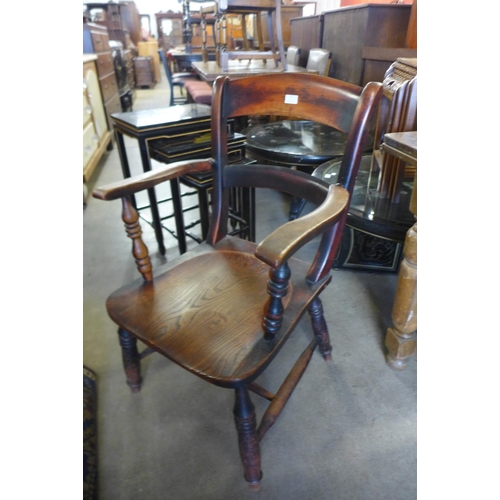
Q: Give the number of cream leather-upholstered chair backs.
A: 2